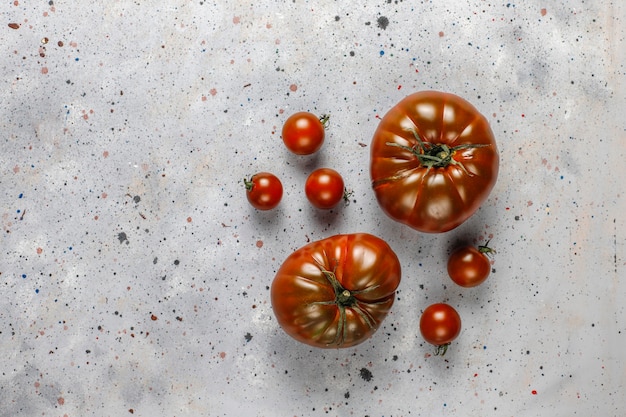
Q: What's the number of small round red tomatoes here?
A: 5